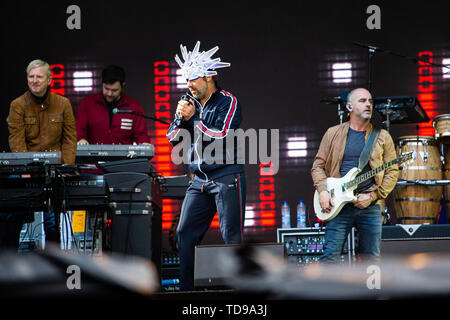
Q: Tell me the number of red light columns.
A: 4